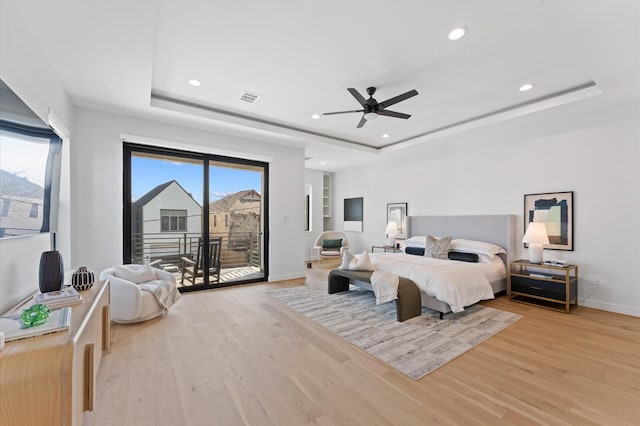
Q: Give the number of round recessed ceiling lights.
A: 6